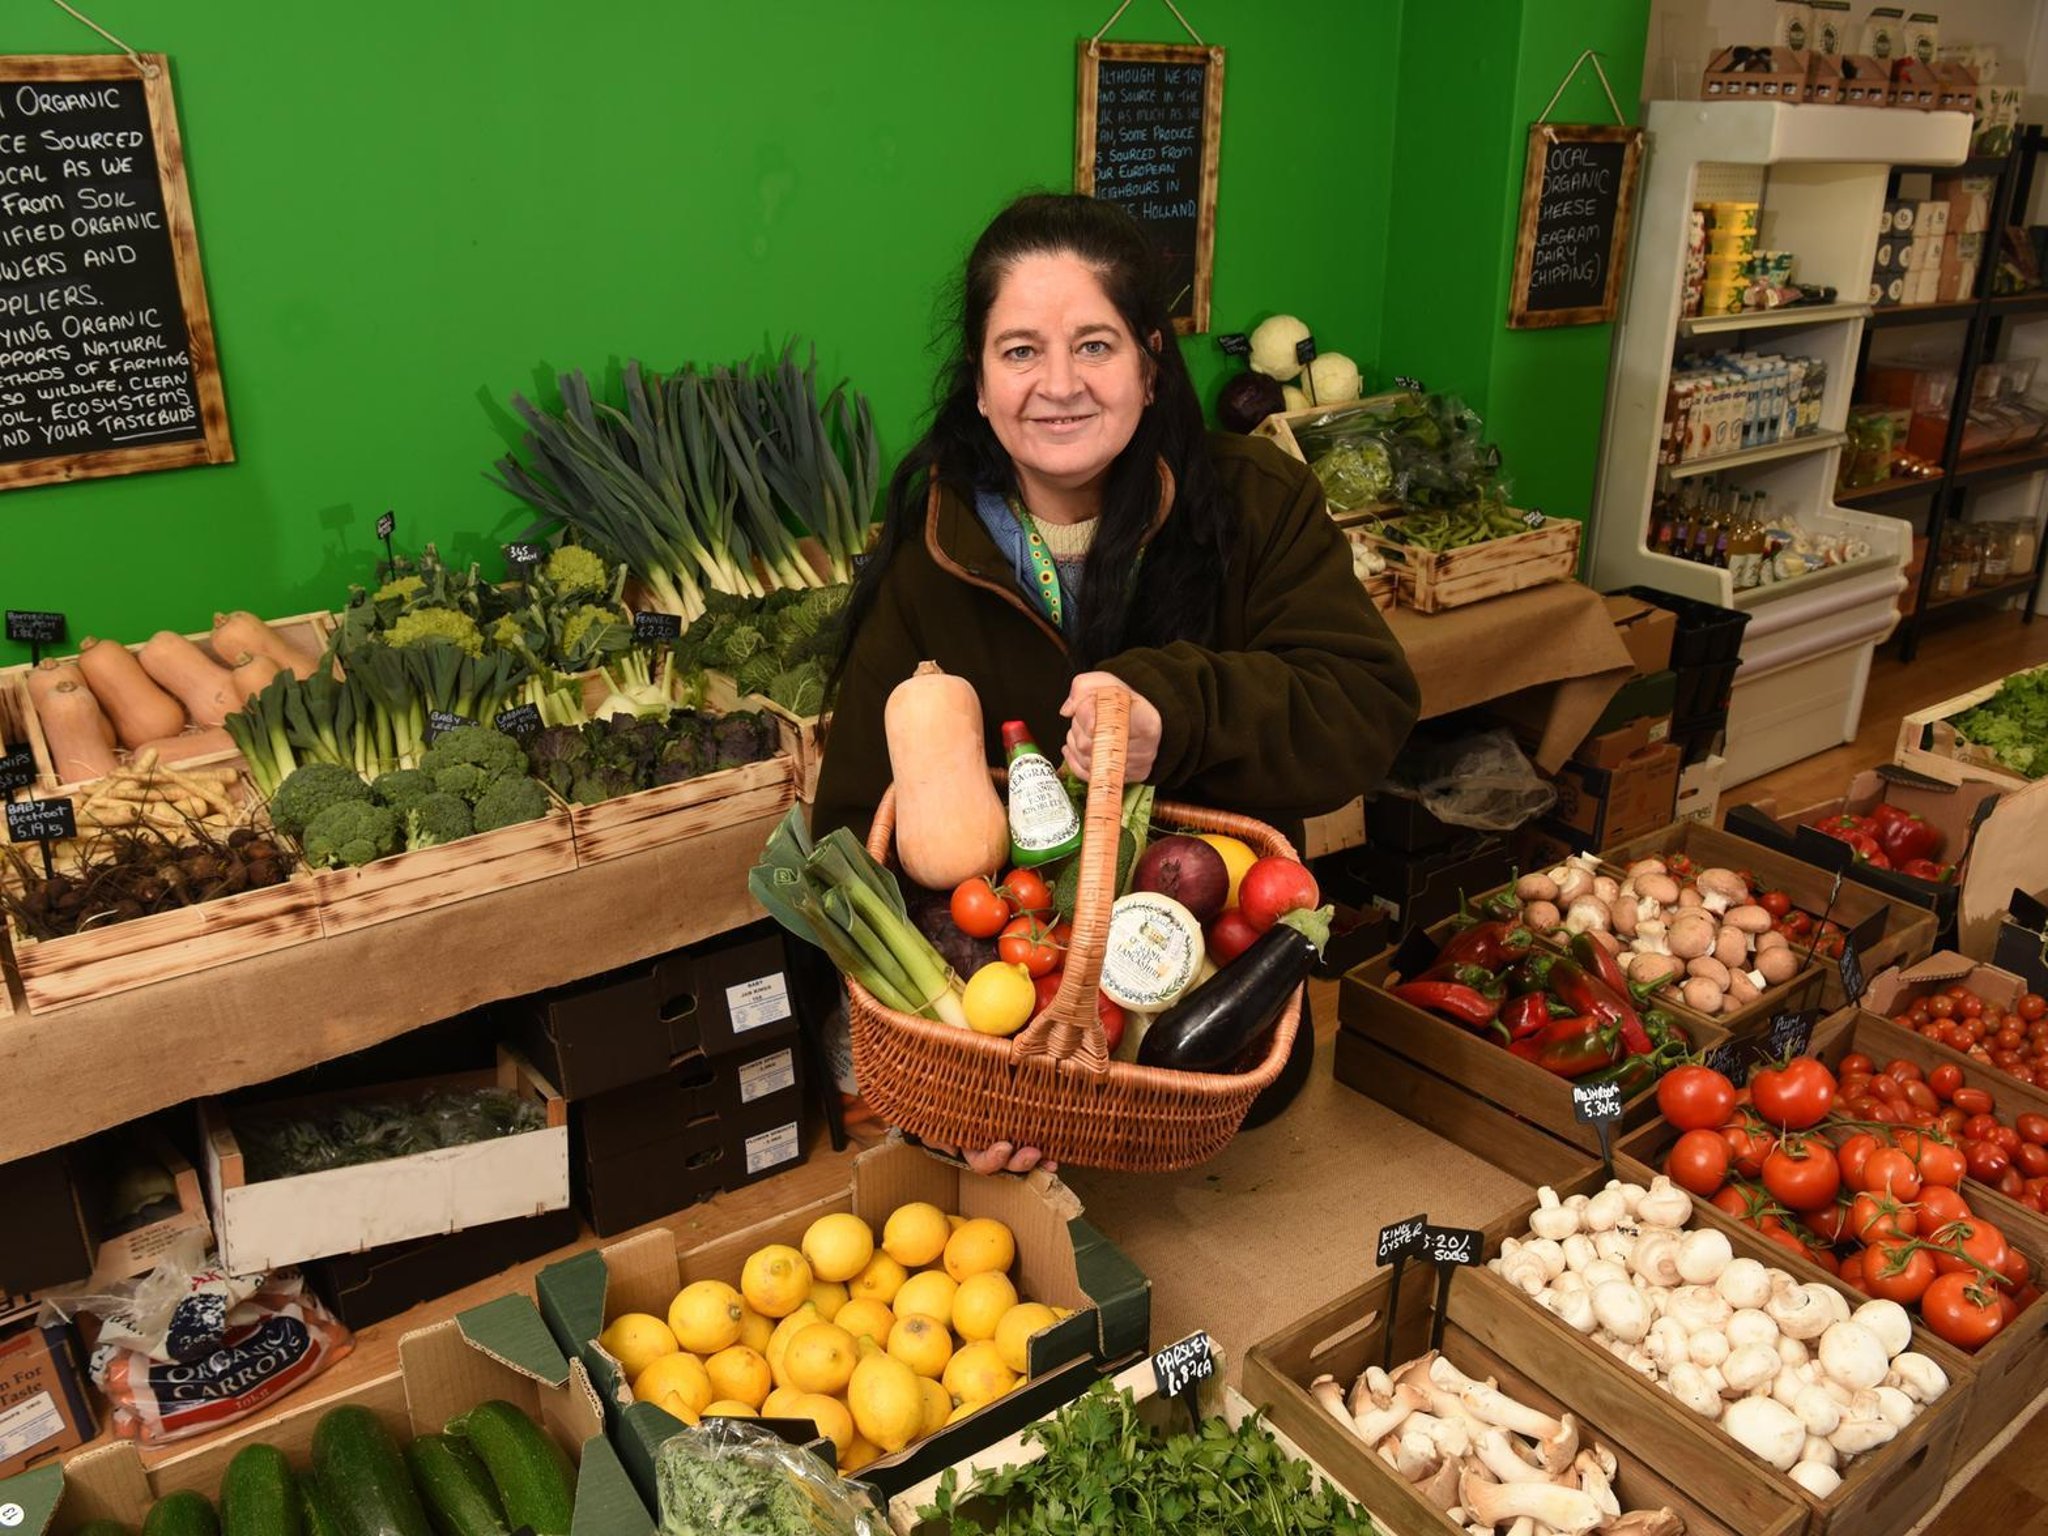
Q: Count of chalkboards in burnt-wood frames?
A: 3